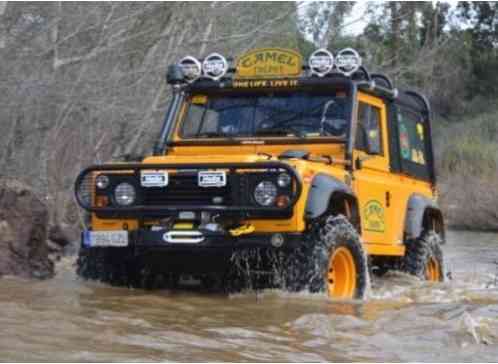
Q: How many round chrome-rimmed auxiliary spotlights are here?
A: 4